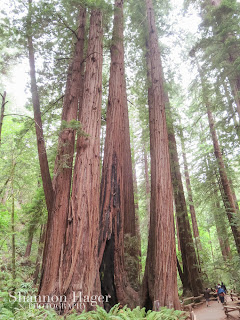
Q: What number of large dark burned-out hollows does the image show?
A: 1